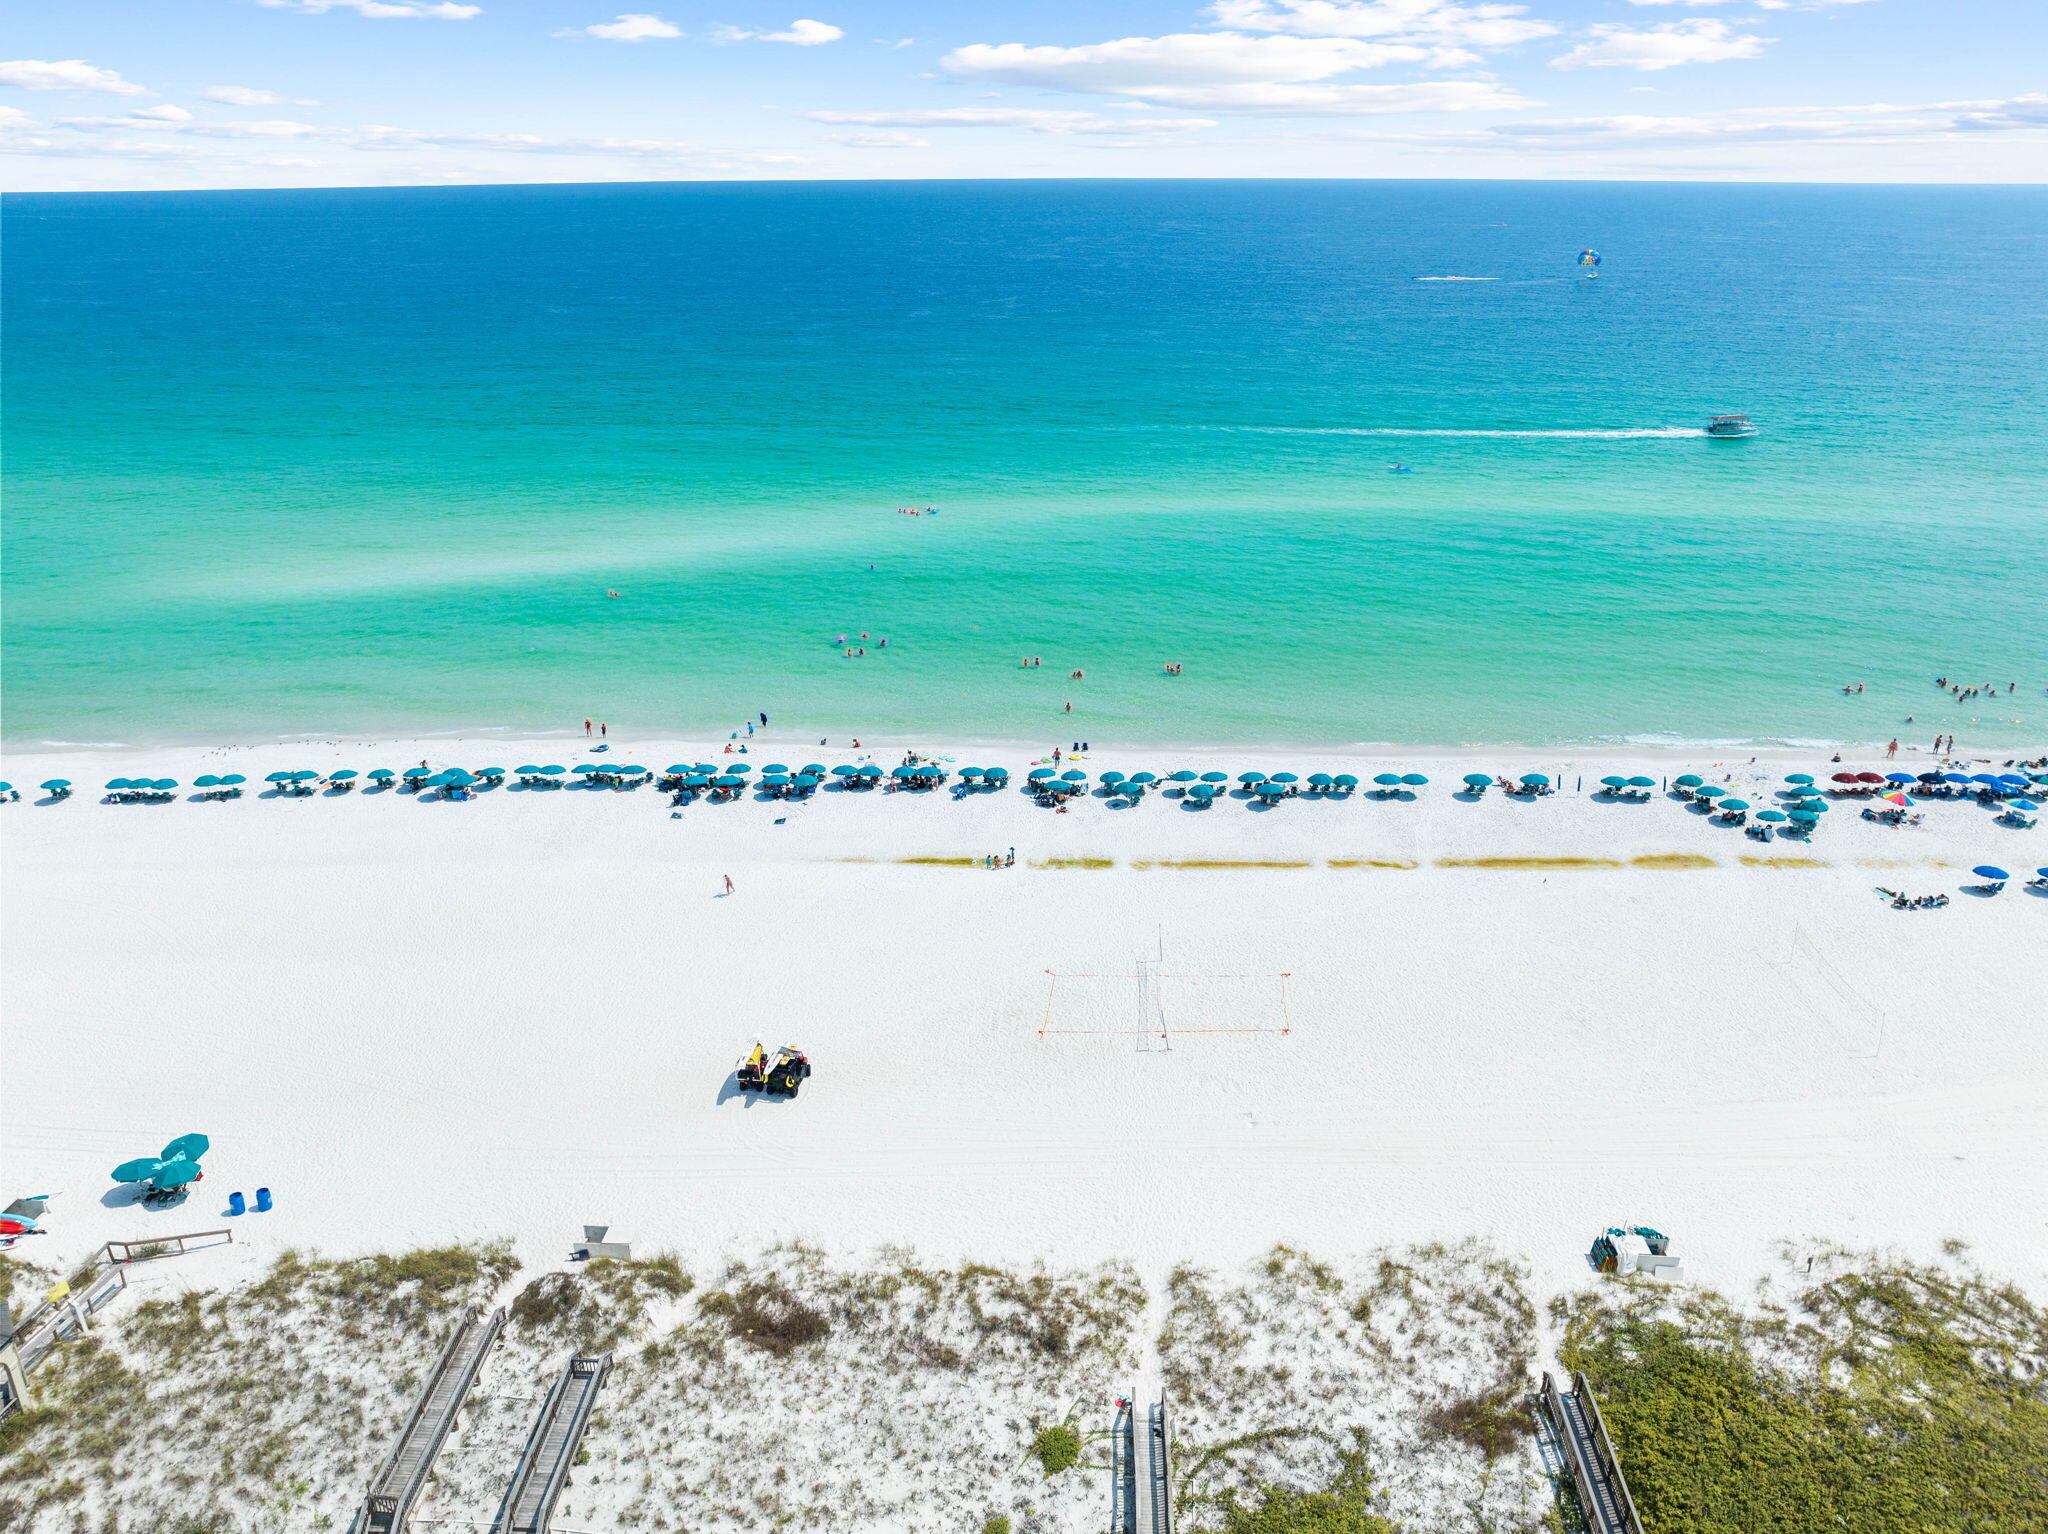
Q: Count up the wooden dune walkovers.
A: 5